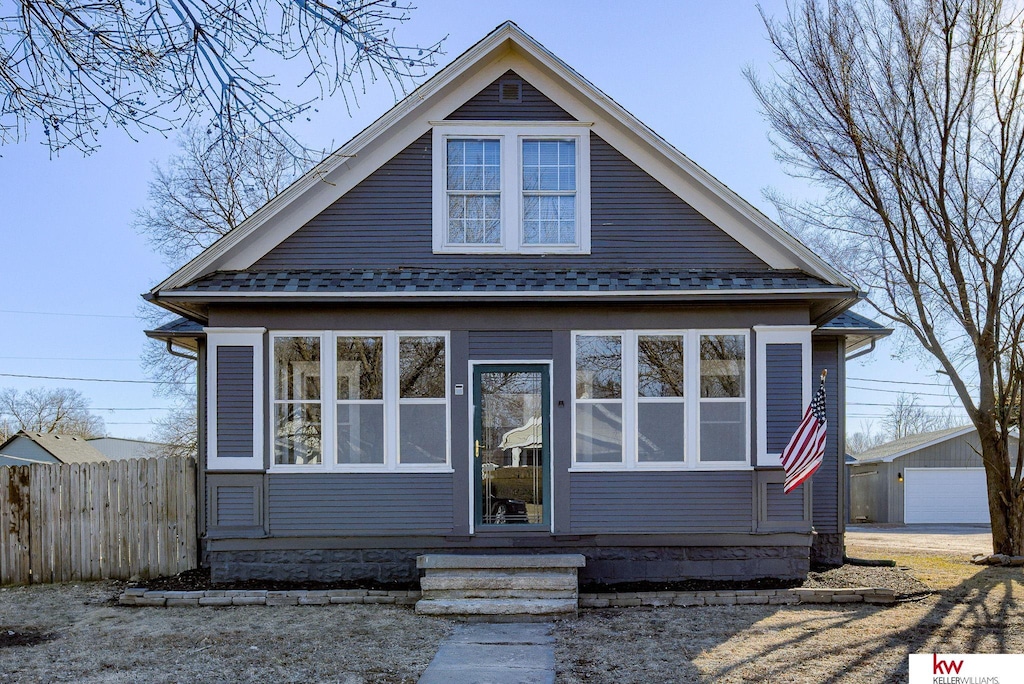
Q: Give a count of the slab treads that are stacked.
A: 3